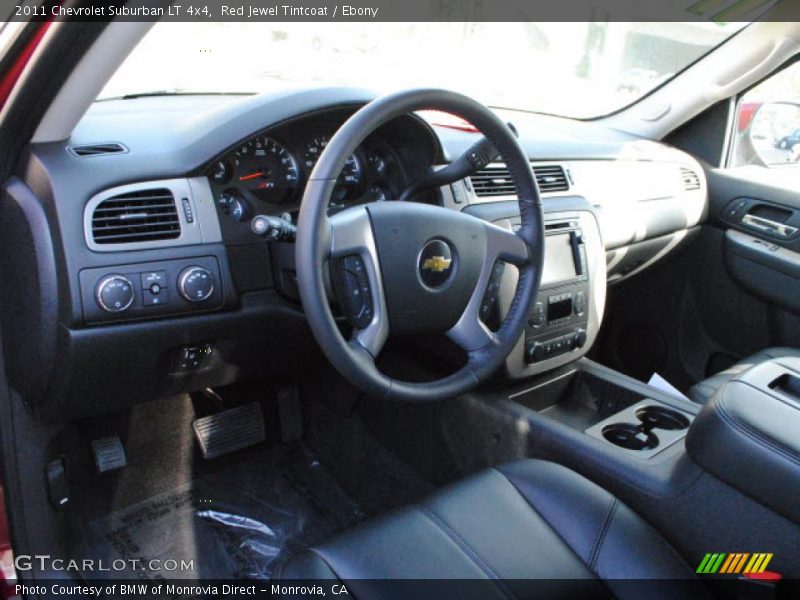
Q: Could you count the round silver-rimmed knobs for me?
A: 2